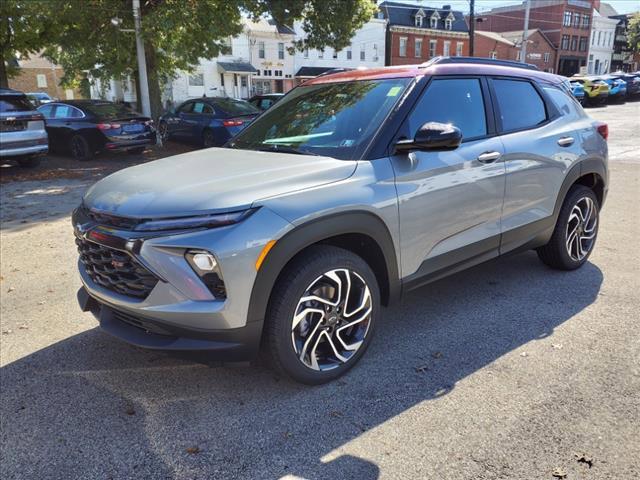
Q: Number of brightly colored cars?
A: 3